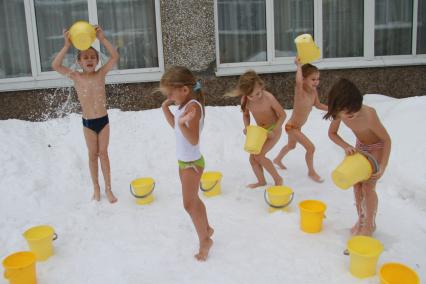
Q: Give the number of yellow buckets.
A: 12